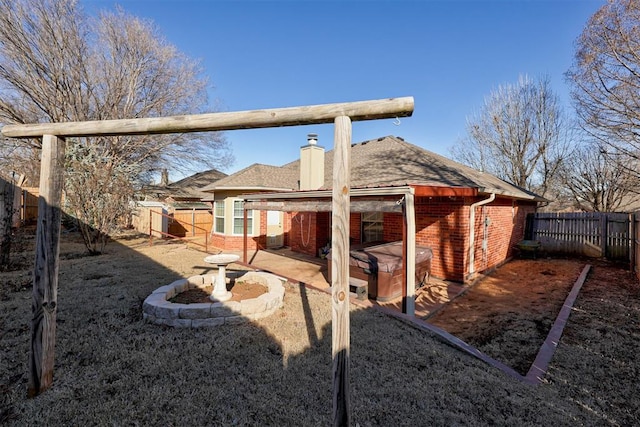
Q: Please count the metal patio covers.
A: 1